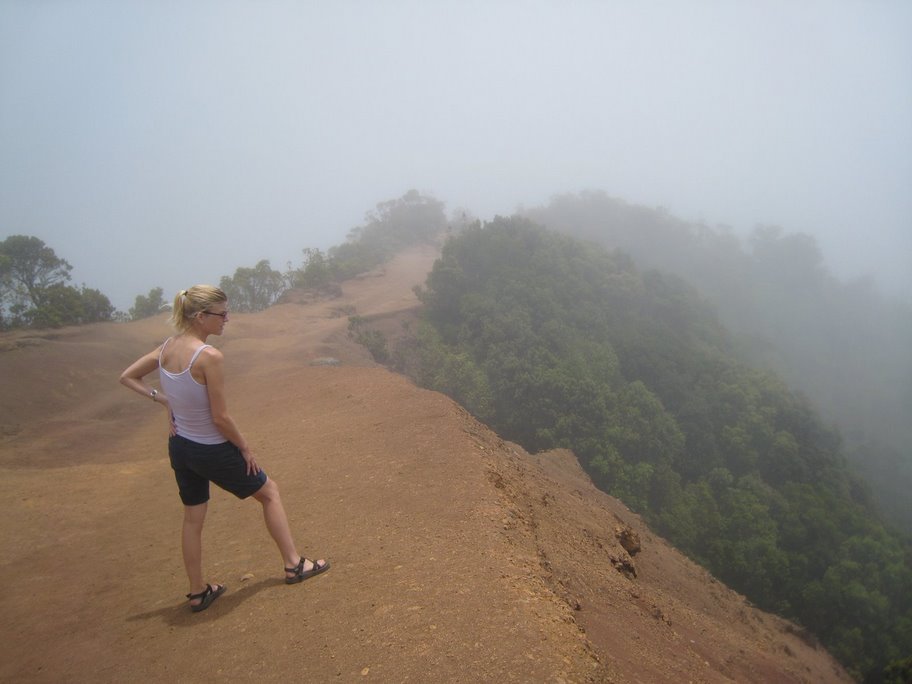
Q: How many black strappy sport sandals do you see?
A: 2